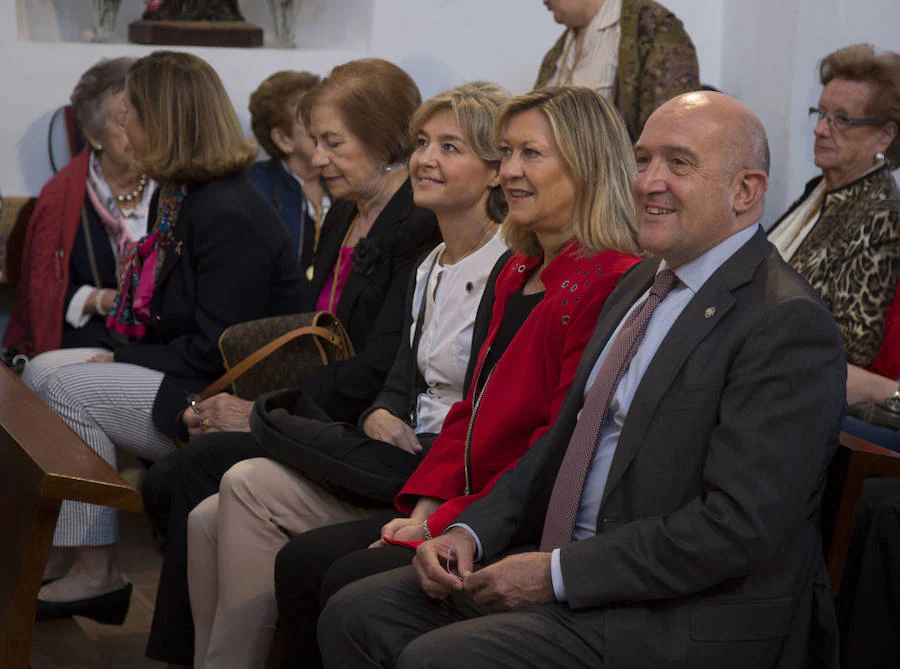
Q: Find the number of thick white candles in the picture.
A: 0